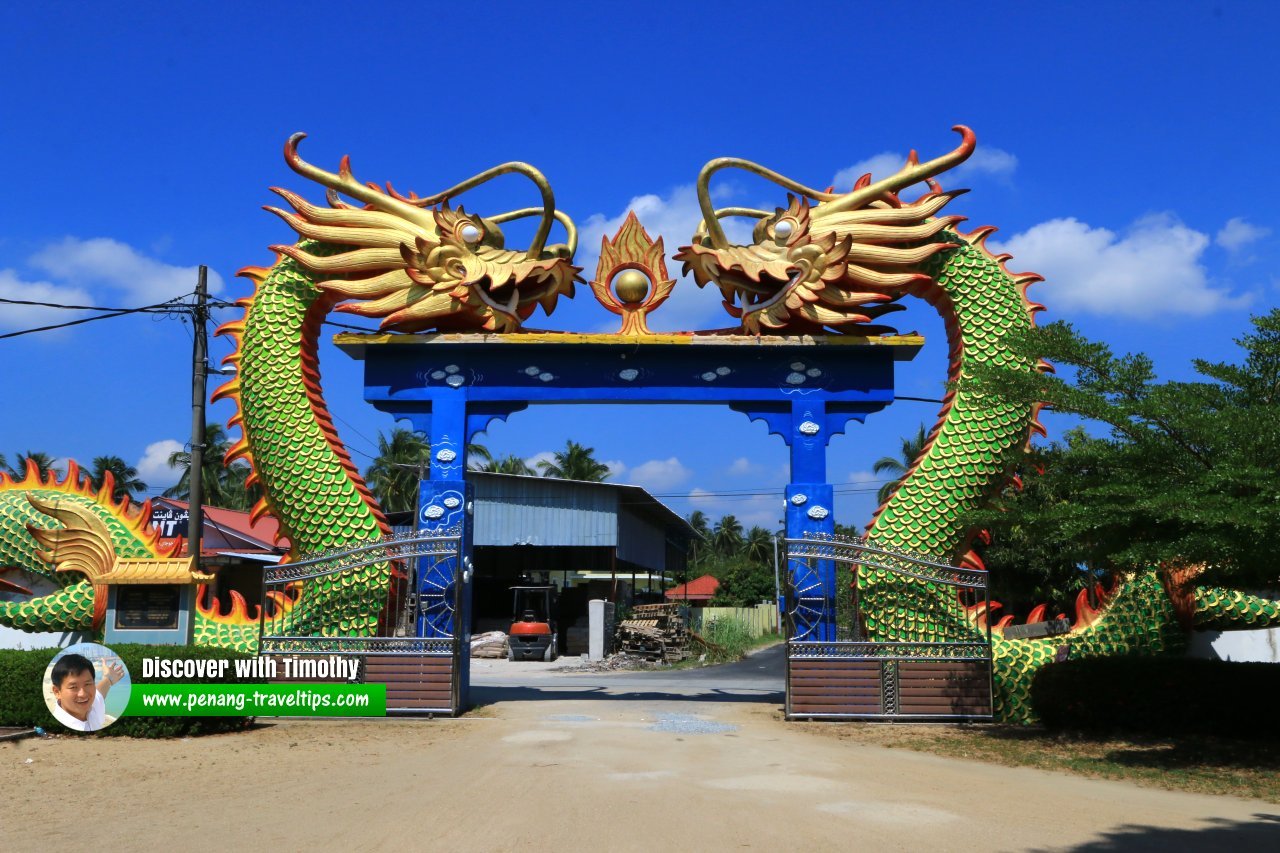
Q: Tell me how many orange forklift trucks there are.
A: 1